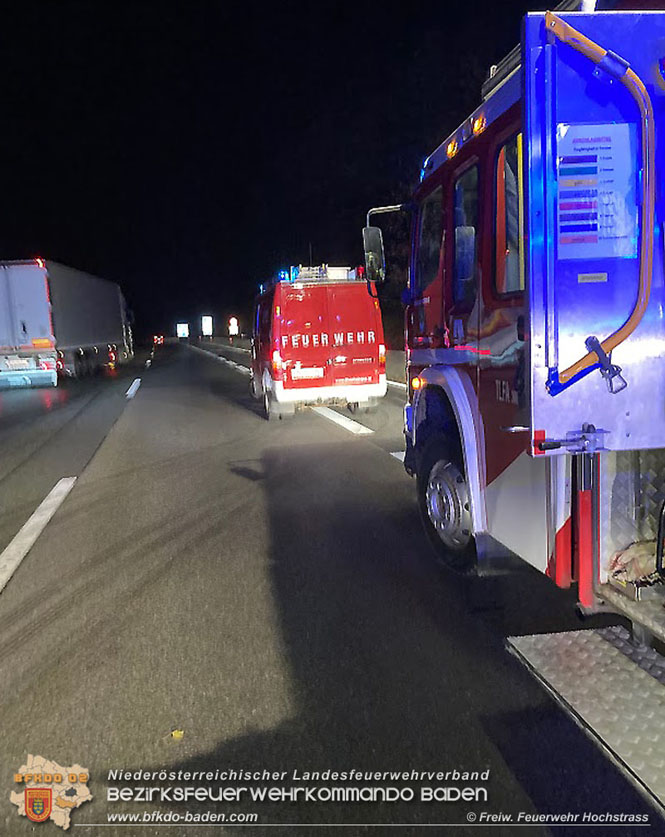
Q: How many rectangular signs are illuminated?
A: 2